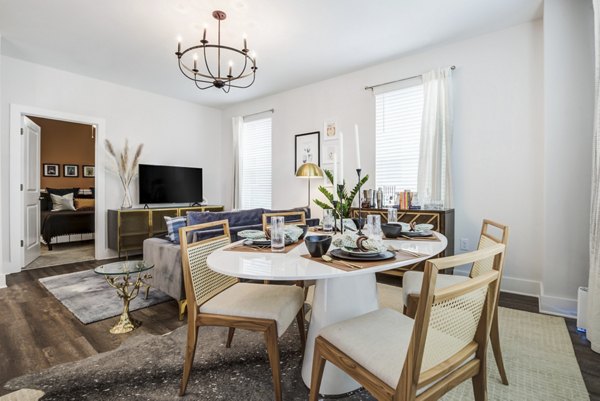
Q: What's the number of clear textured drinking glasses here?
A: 4